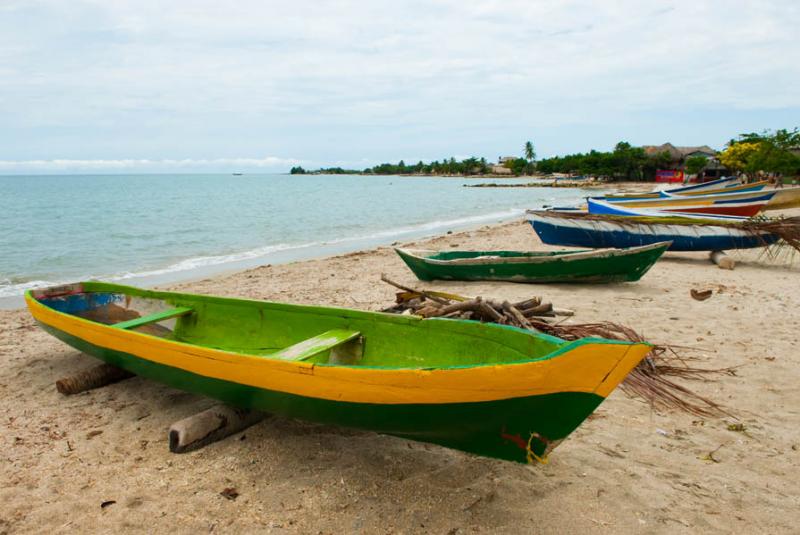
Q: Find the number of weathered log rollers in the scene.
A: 3